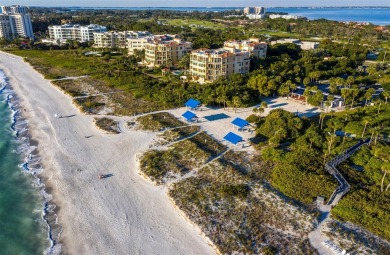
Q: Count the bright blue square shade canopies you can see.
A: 4